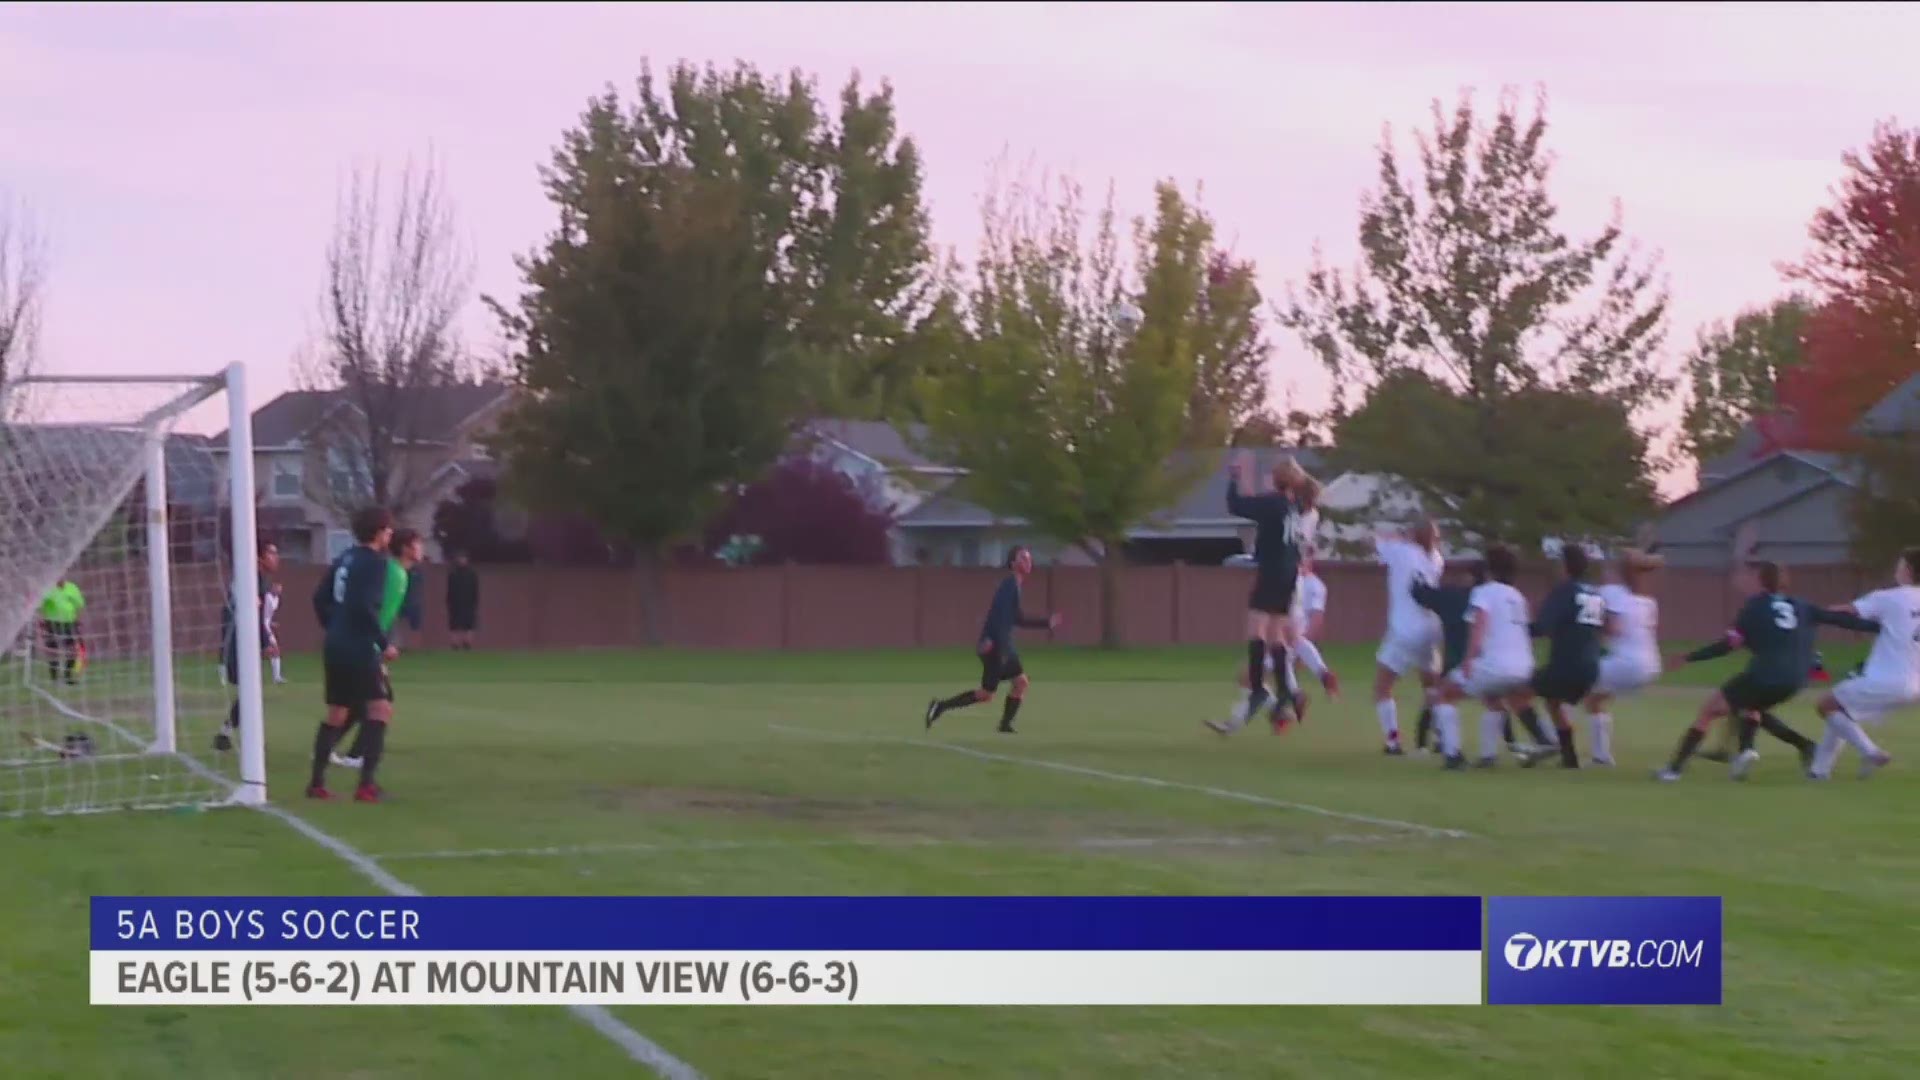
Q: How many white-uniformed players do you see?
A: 7